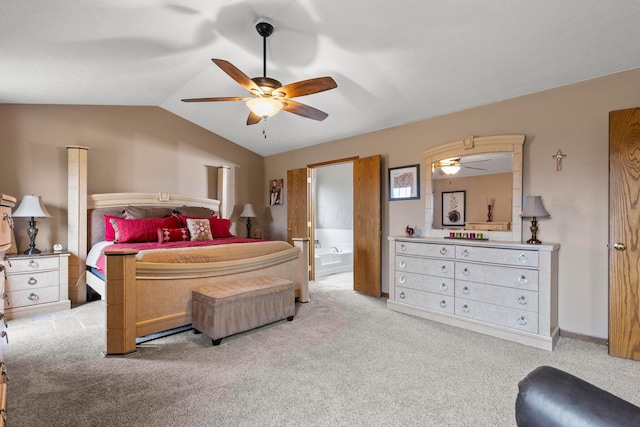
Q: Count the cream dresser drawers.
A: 8